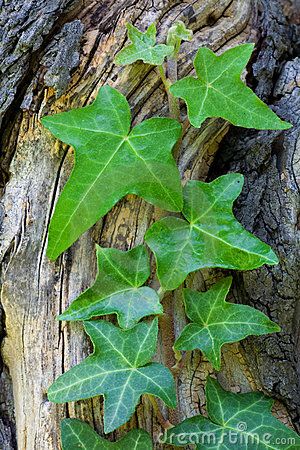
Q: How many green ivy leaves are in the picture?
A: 10